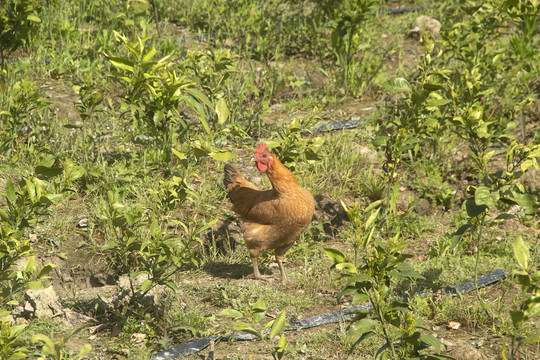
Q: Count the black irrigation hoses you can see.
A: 3